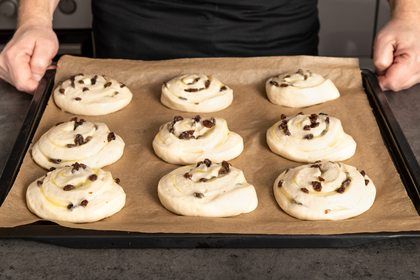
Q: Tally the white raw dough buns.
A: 9